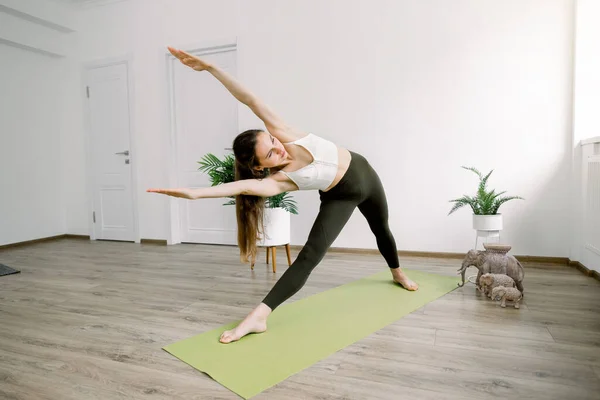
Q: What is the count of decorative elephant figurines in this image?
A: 3